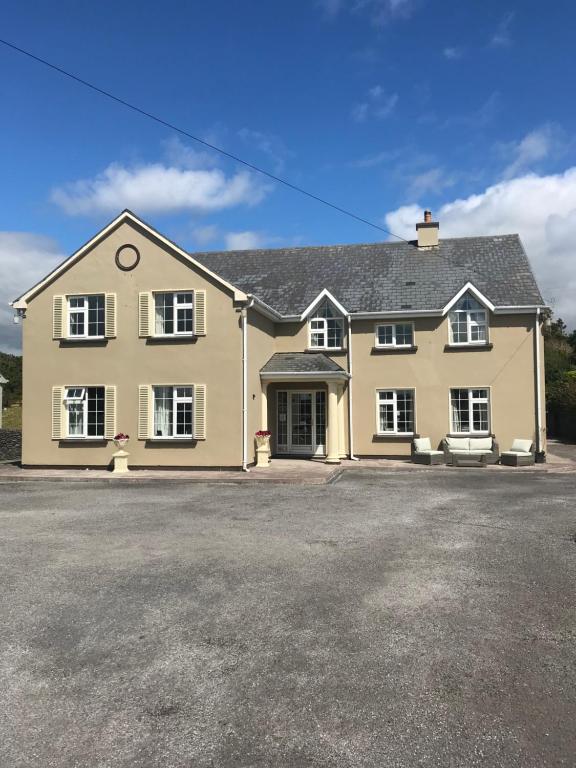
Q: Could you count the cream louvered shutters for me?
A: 8